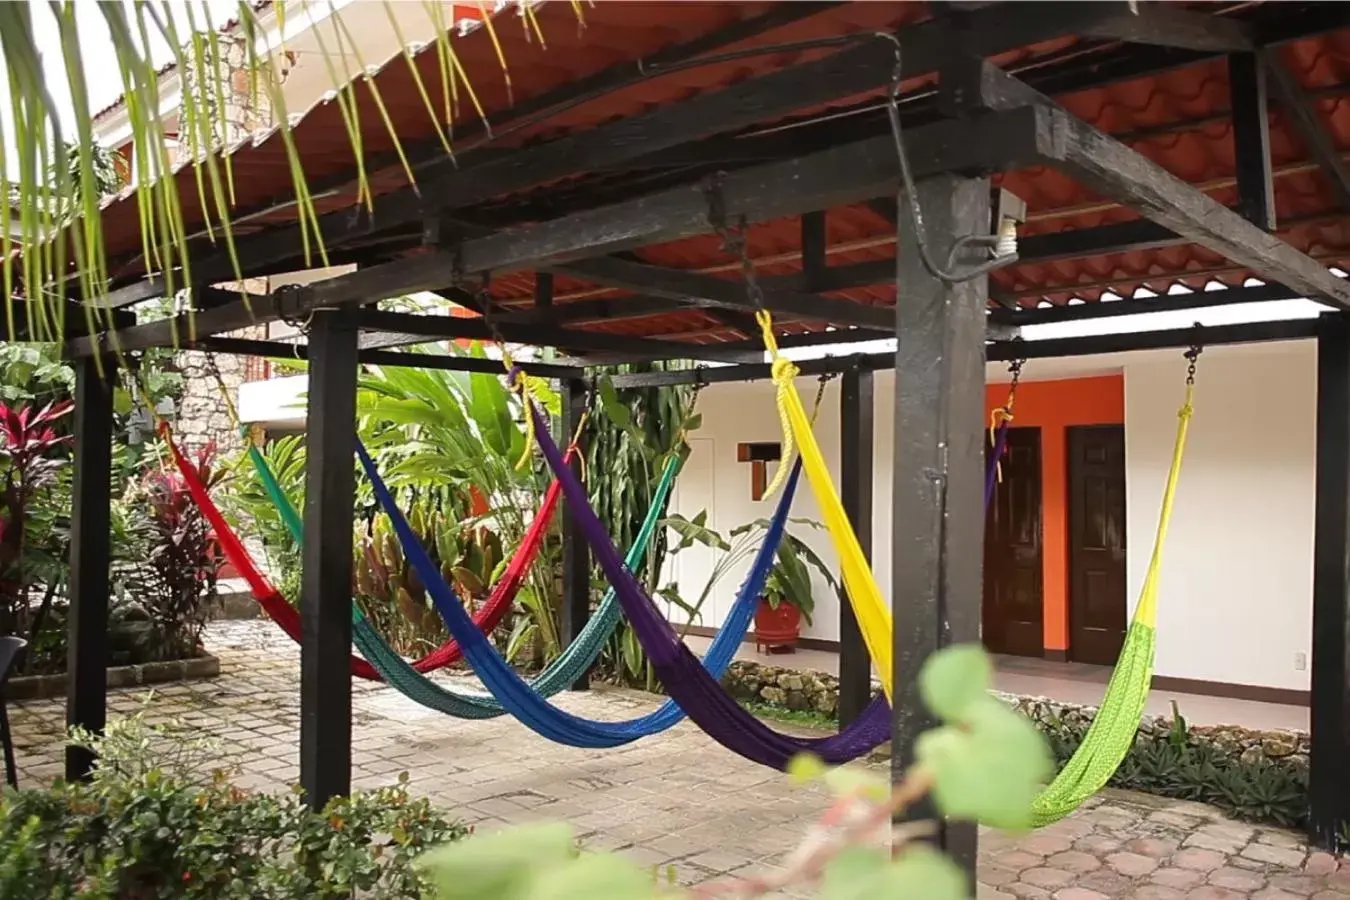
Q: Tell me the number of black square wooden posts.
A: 6